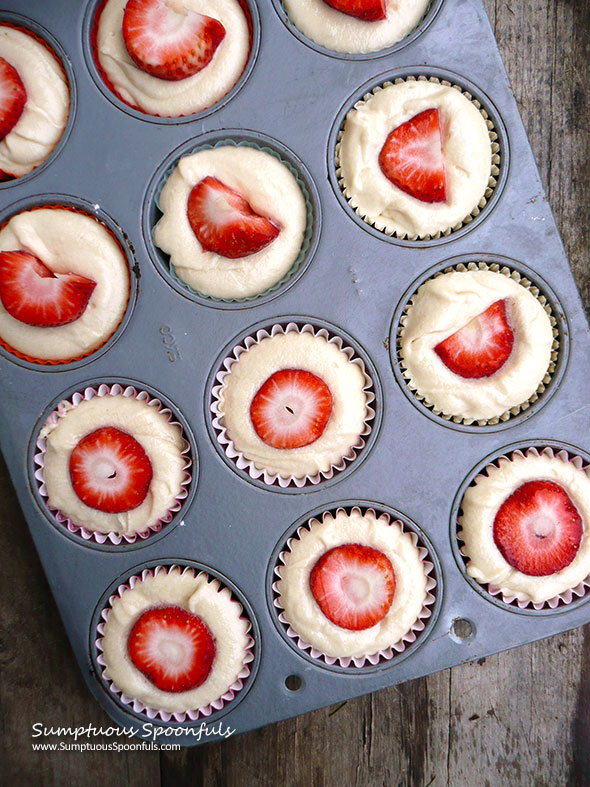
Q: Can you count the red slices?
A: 12